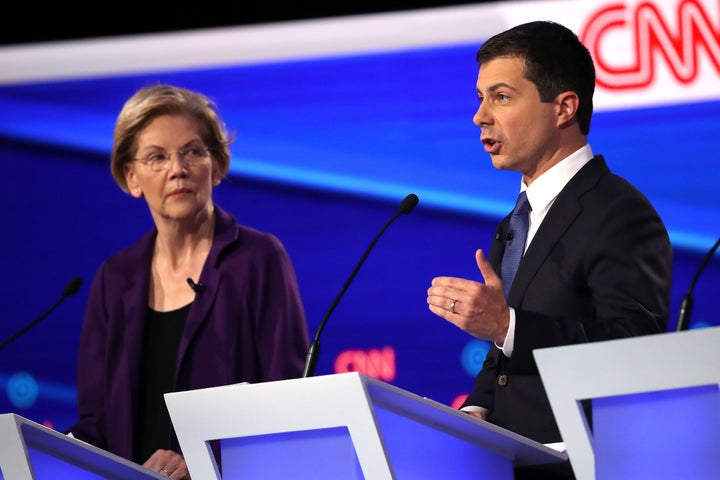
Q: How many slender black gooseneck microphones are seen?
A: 3